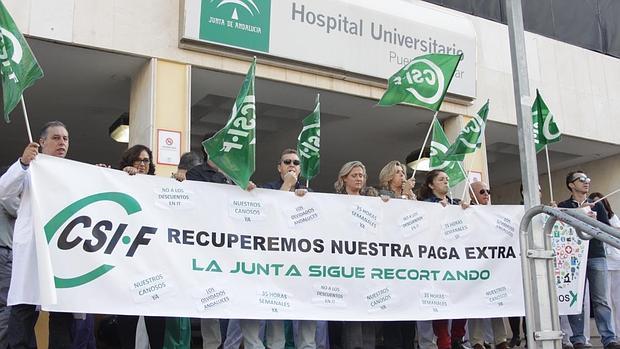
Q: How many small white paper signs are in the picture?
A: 14